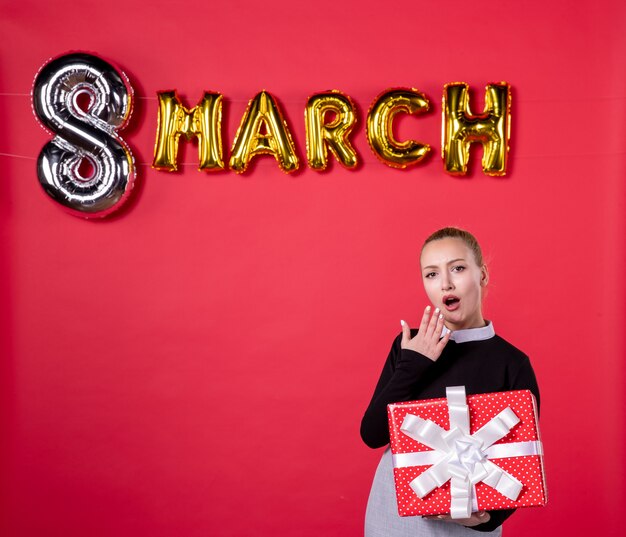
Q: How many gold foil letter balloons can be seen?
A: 5